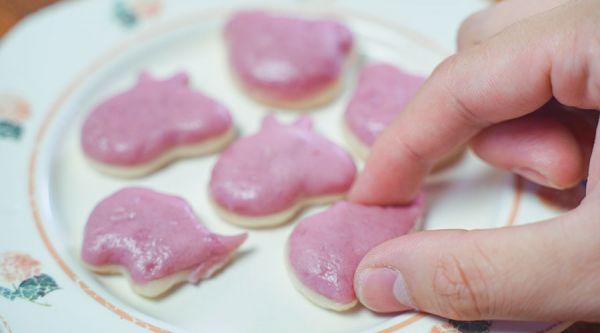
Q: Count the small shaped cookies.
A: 6